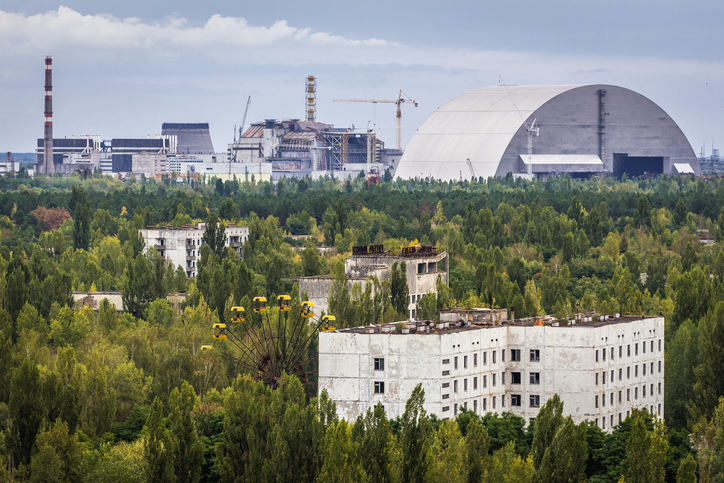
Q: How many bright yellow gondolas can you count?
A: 7